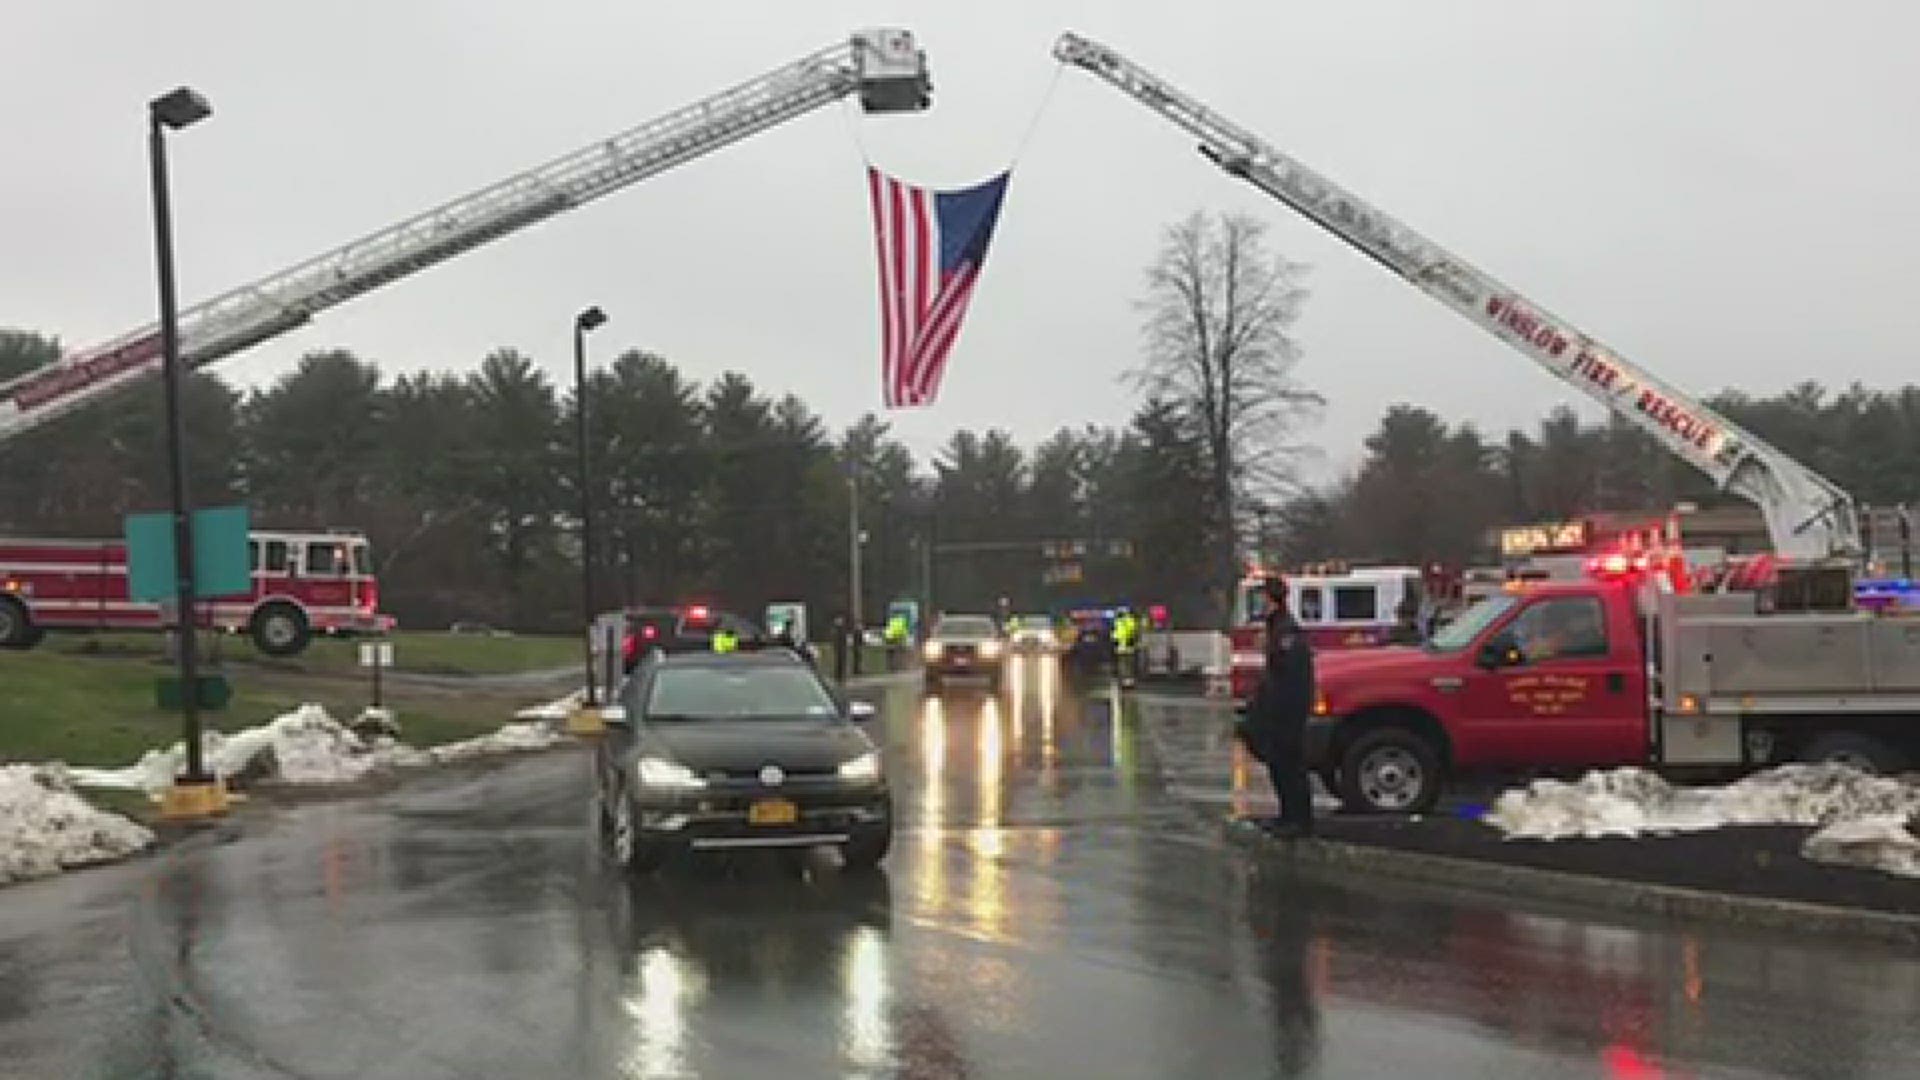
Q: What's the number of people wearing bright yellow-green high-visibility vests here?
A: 3